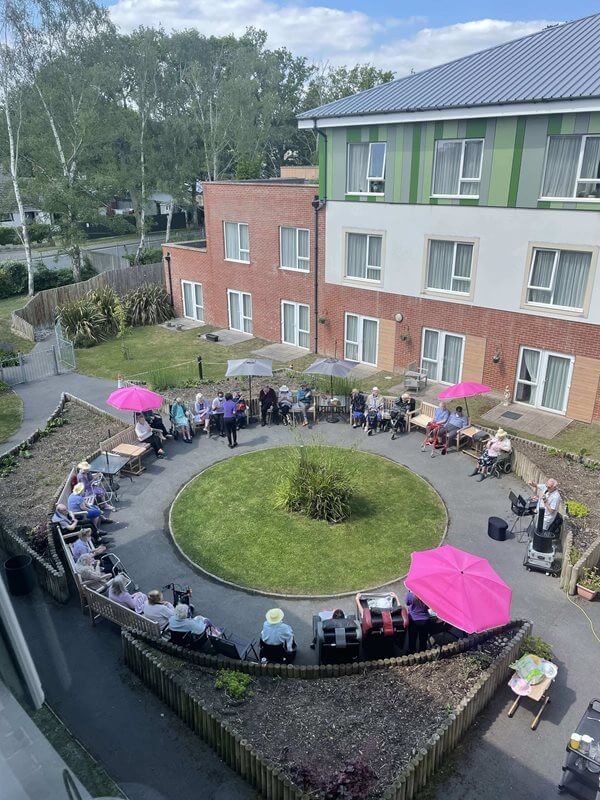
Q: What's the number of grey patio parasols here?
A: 2